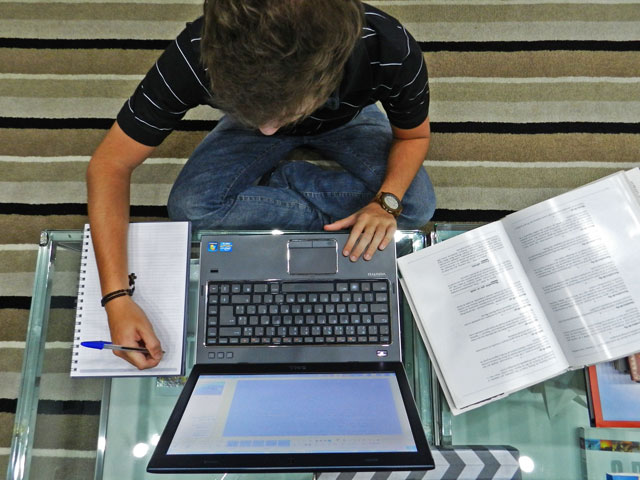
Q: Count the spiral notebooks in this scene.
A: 1